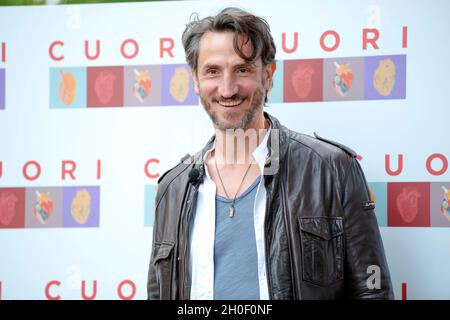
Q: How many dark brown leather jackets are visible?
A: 1